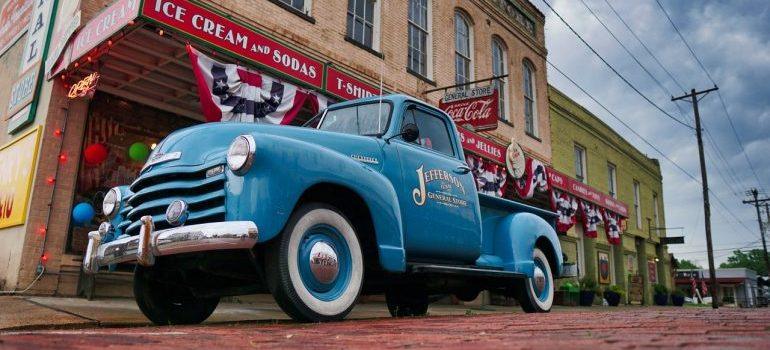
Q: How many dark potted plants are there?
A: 4